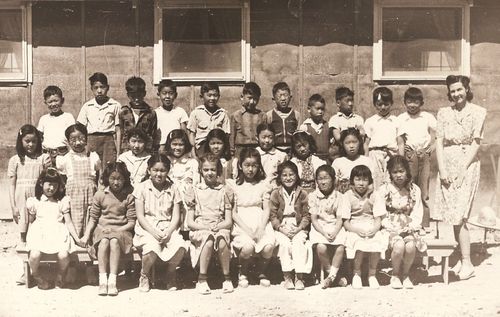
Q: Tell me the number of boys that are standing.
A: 11